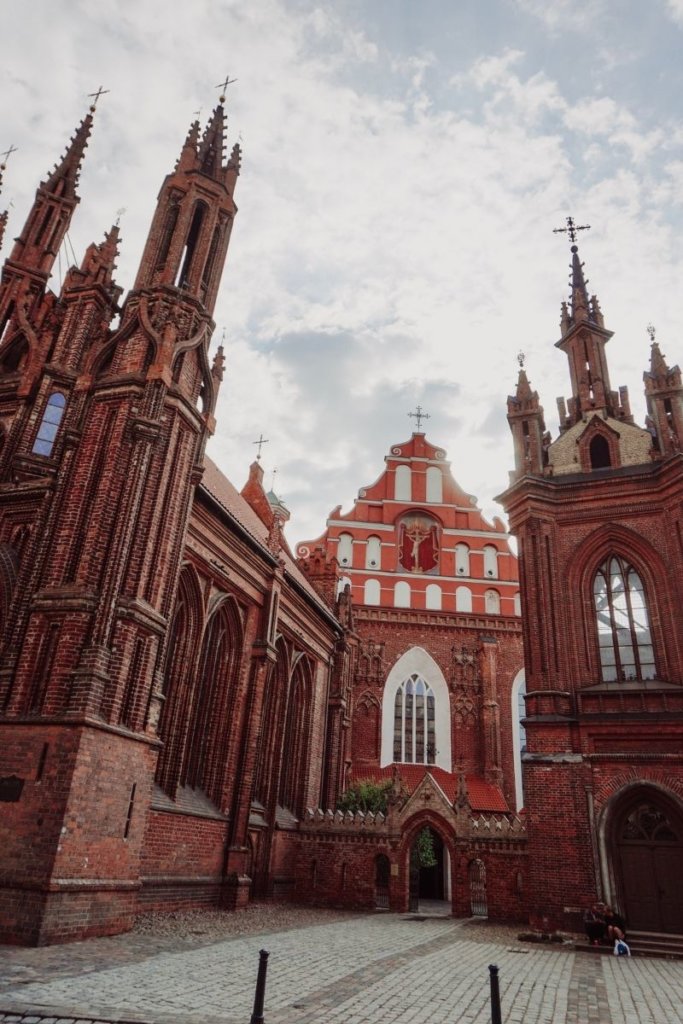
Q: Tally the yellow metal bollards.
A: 0